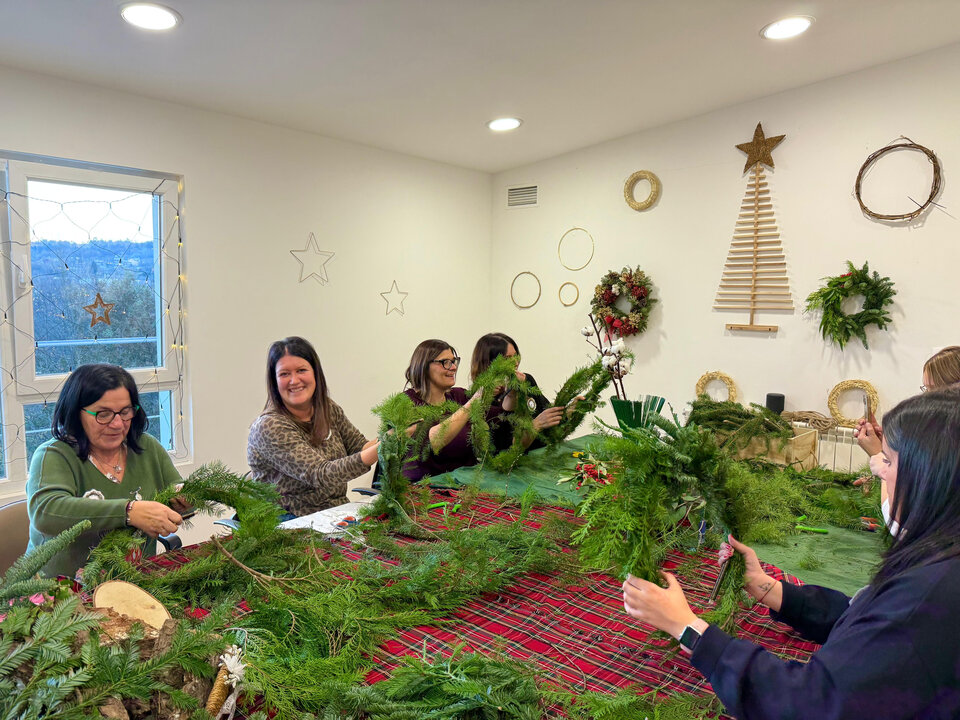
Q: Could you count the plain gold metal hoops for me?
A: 3